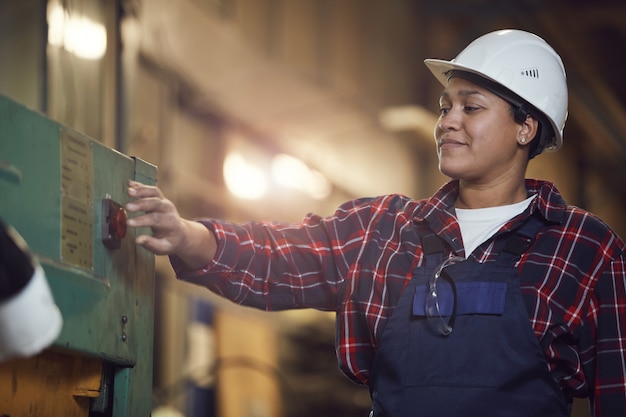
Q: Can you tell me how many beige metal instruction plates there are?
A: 2